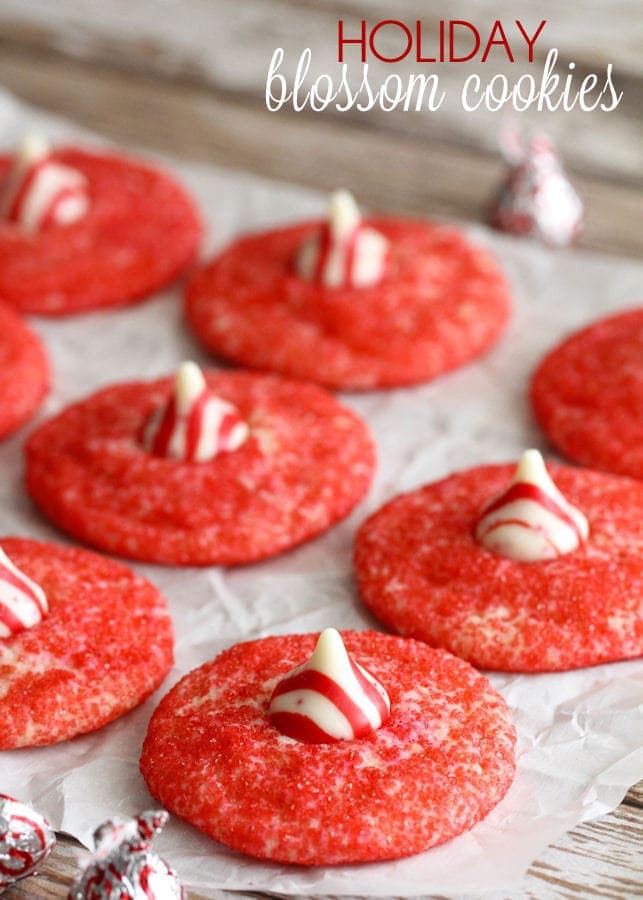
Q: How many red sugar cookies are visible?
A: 8